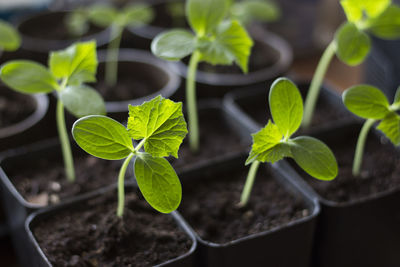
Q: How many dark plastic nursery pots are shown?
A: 11